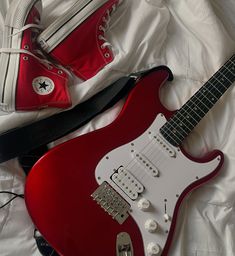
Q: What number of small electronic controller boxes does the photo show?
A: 0